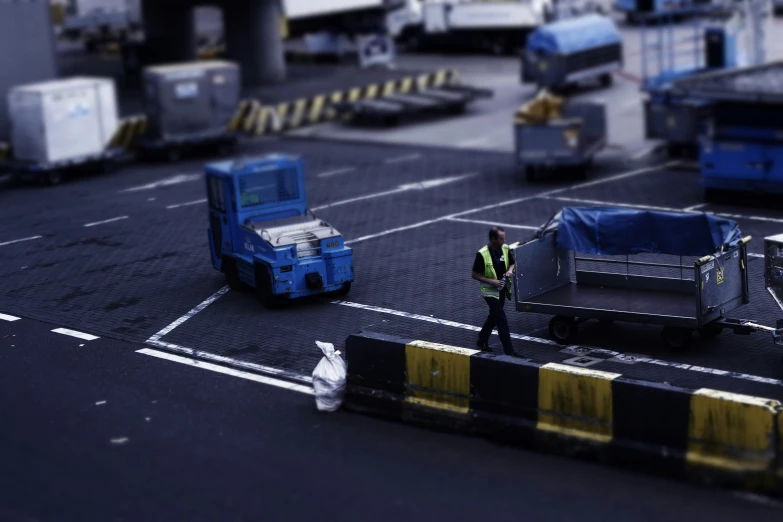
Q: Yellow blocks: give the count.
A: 3